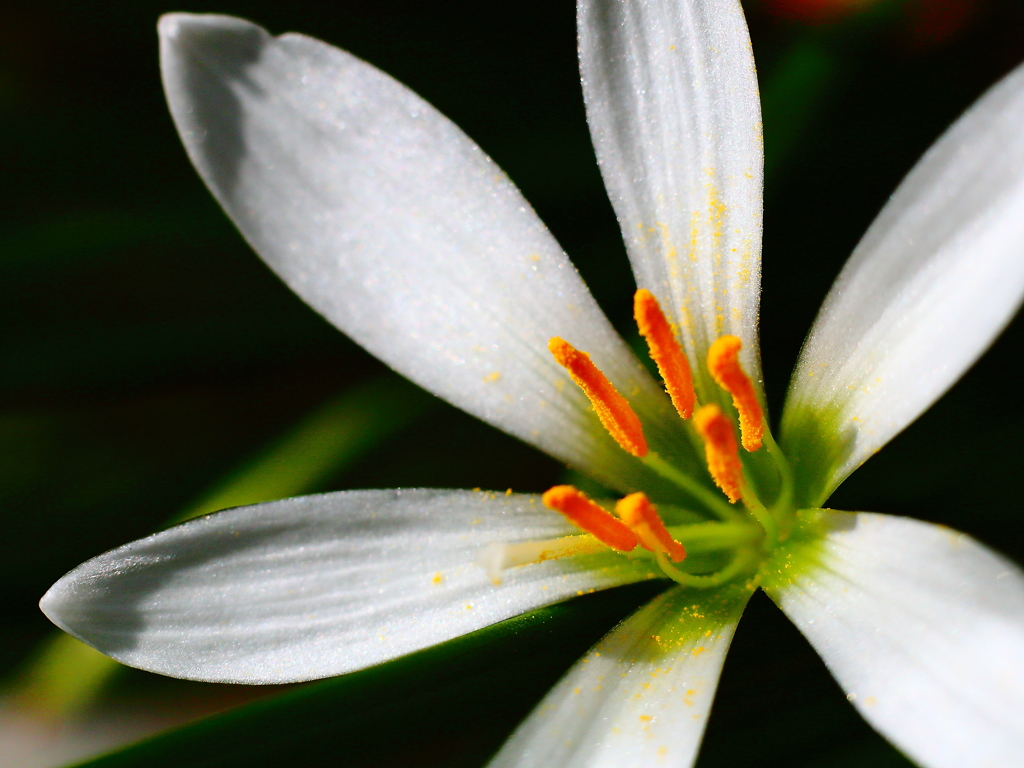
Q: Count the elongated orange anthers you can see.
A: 6